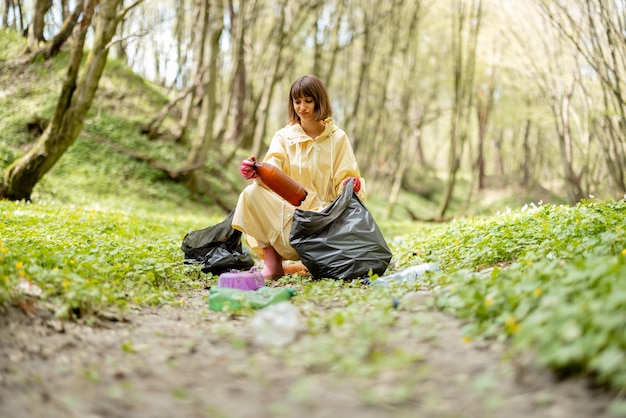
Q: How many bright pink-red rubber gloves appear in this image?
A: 2